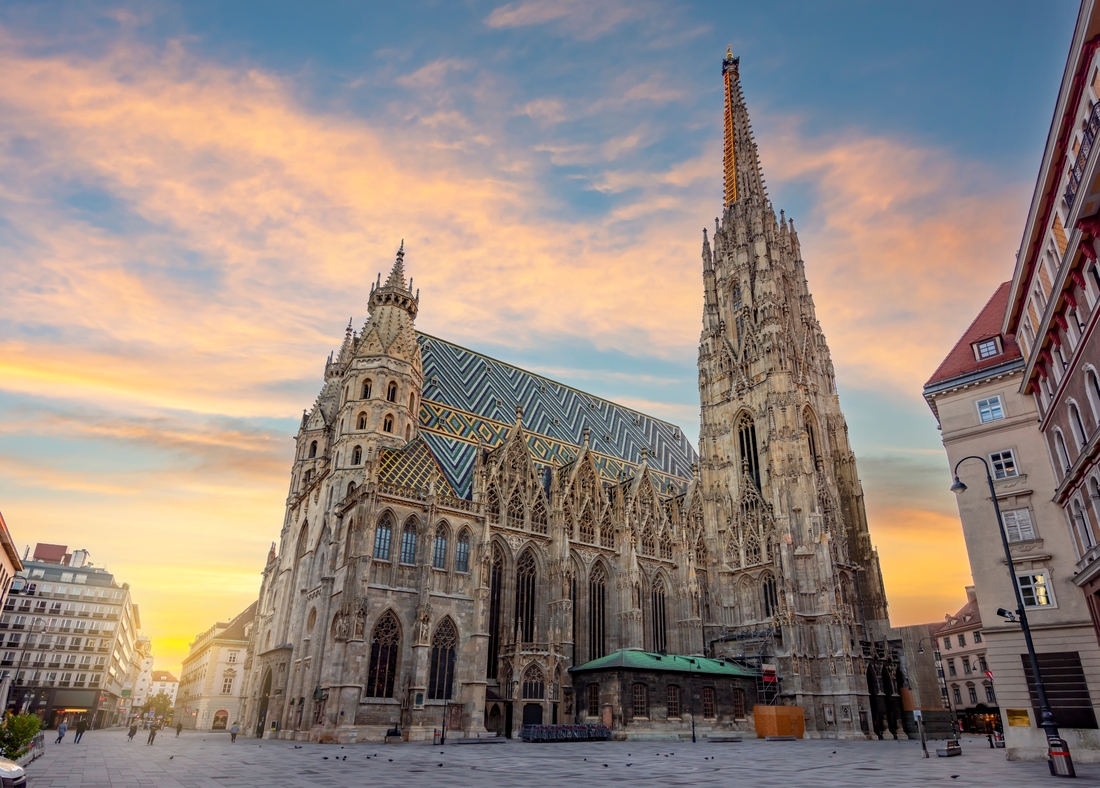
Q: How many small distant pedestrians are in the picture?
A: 6